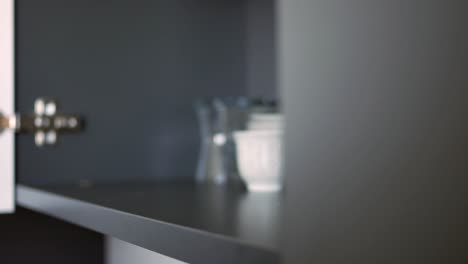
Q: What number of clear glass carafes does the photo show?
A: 1